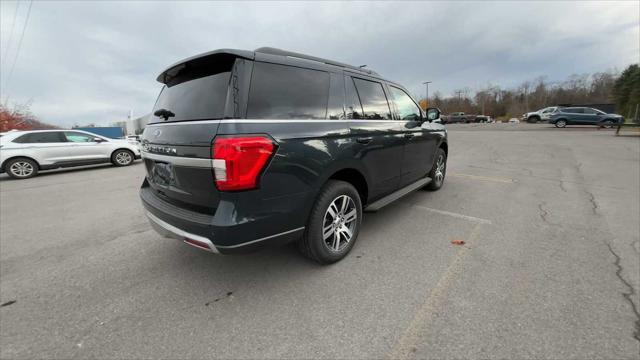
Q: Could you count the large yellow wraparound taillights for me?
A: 0